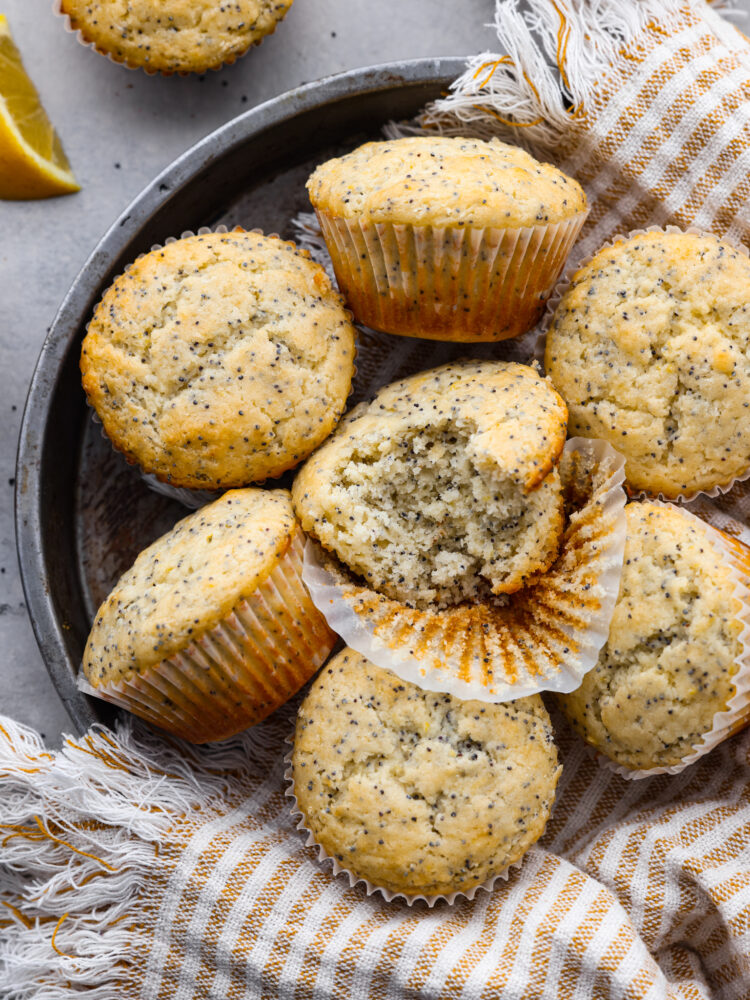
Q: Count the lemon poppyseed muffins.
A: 8